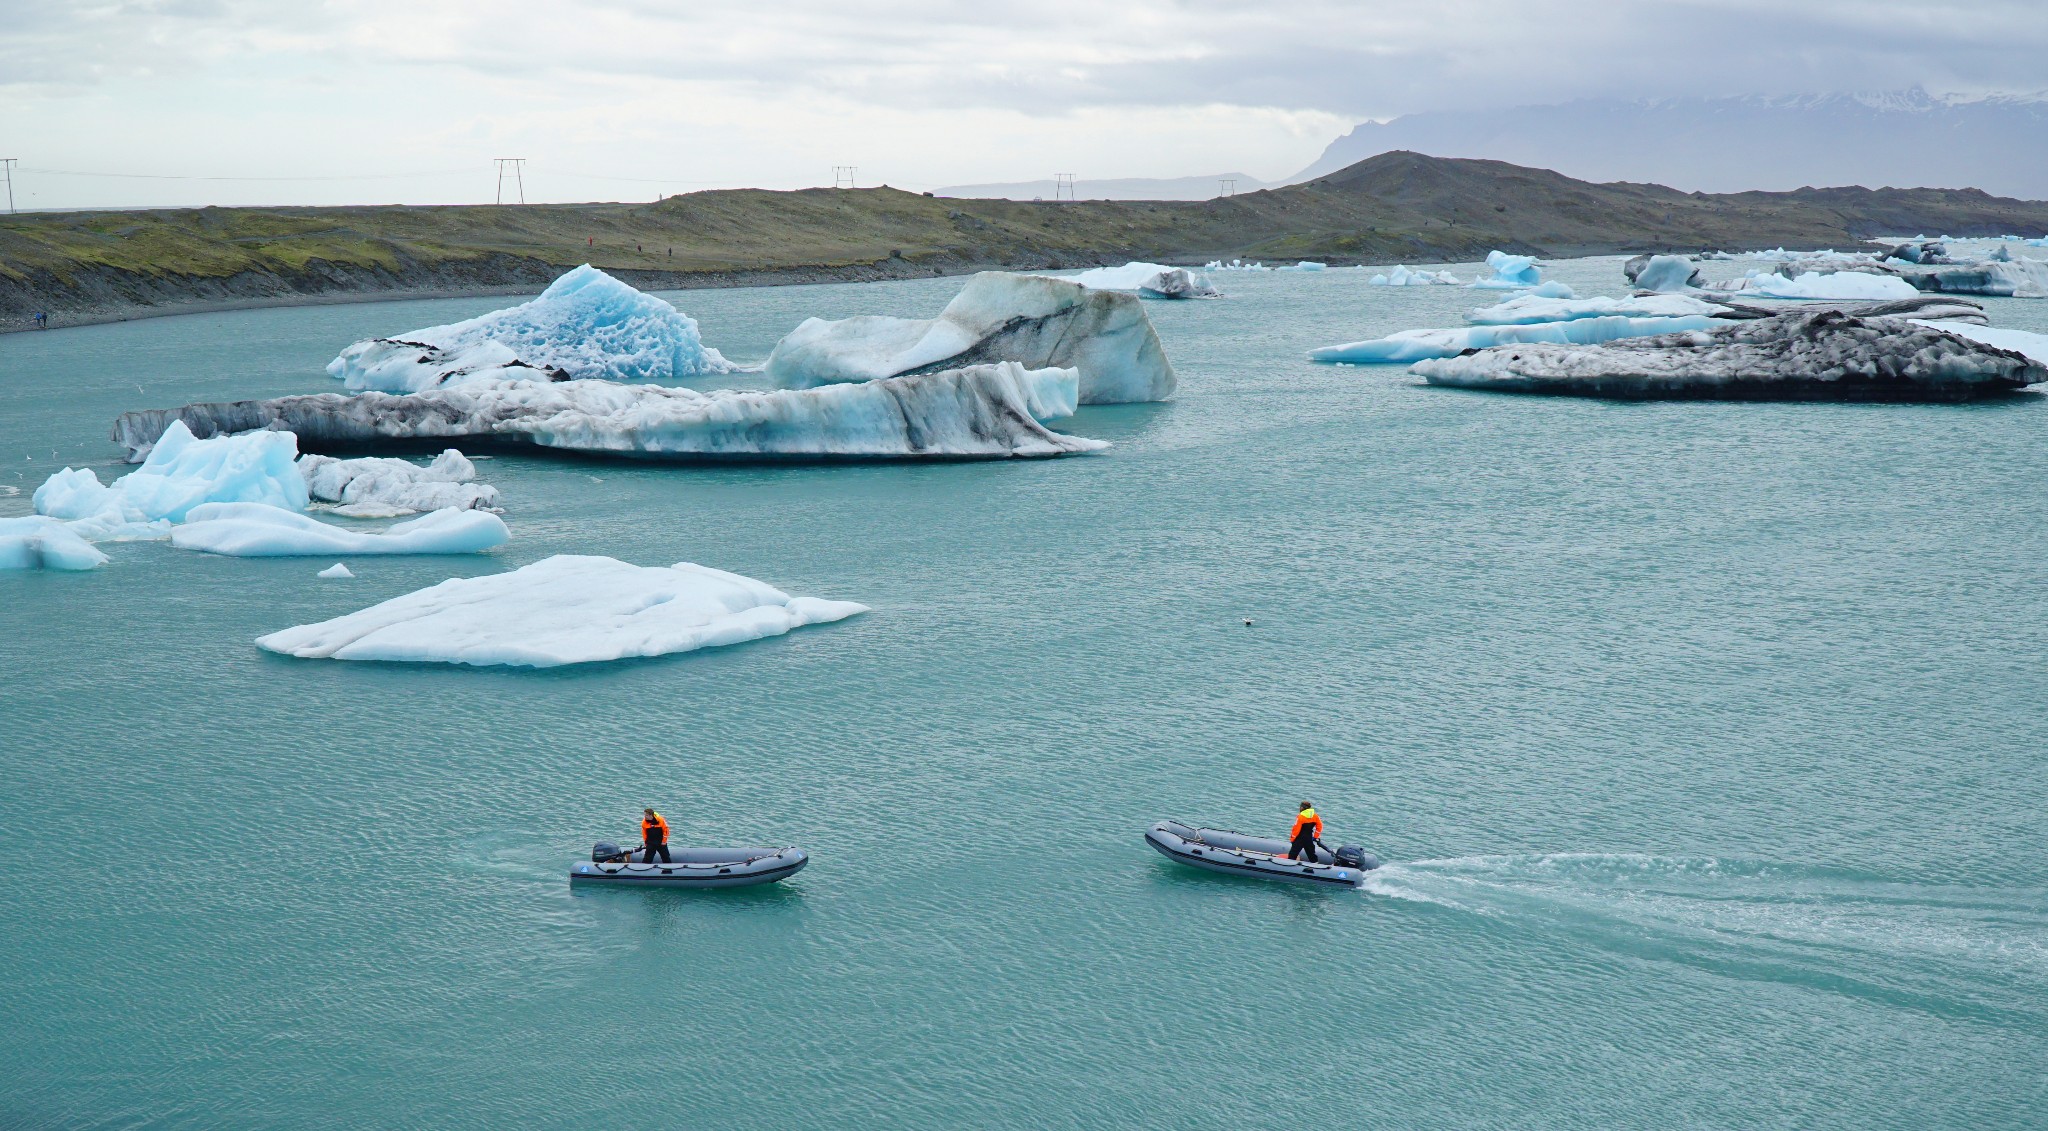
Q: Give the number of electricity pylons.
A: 5